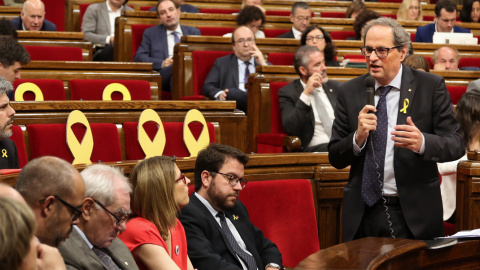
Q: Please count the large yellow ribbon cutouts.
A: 5